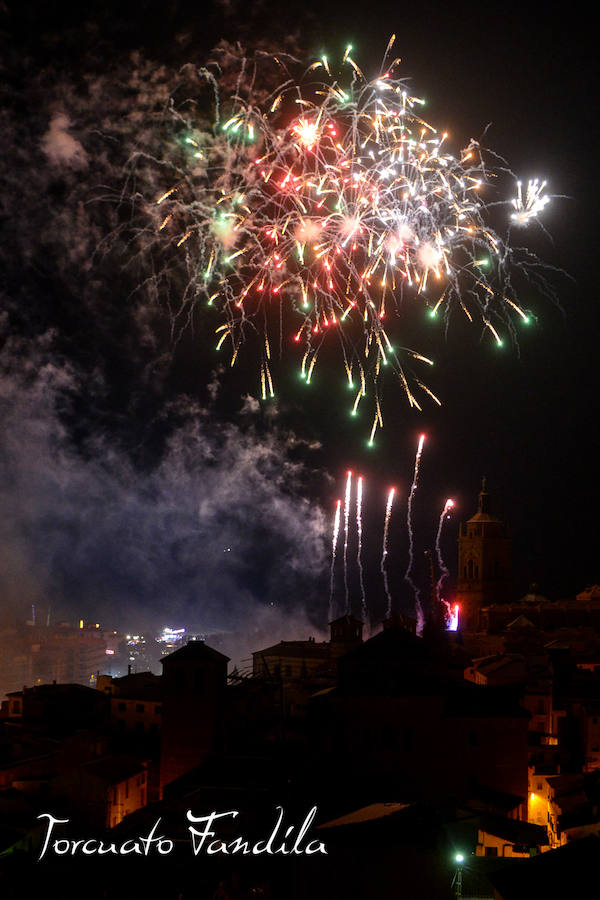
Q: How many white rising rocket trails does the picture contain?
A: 6